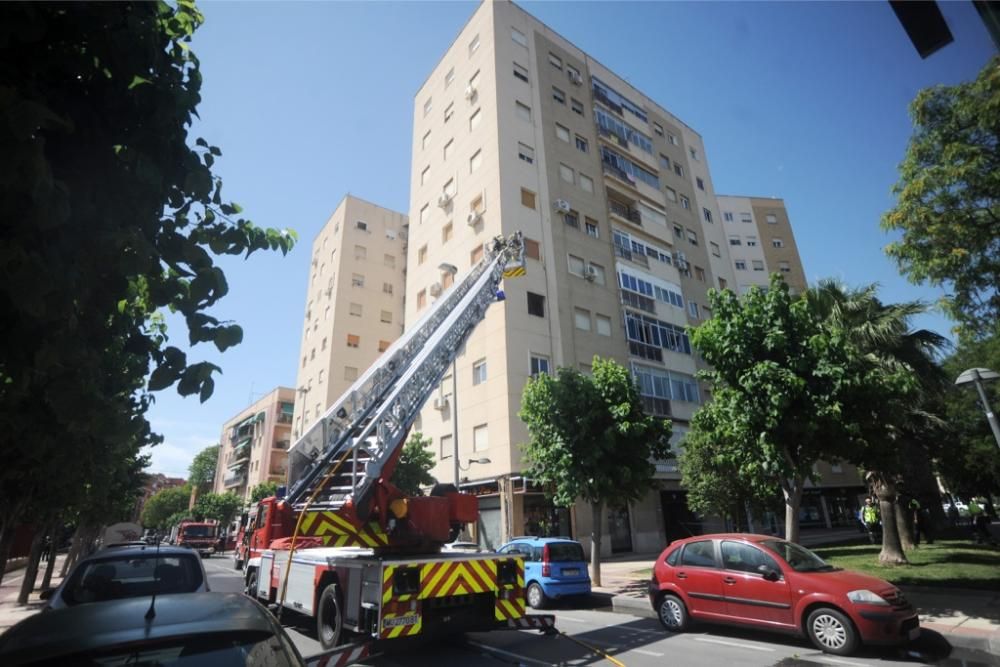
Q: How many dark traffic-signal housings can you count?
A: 1